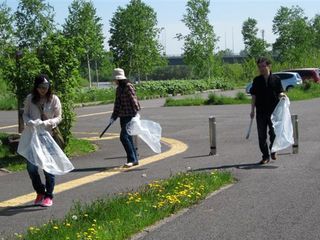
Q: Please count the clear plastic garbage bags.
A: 3